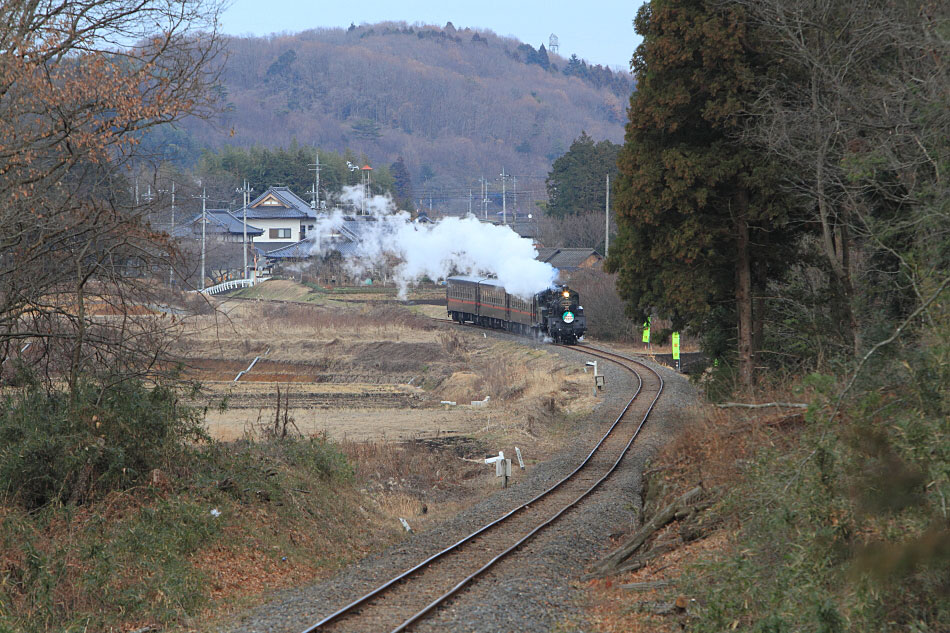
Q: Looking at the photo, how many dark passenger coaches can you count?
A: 3